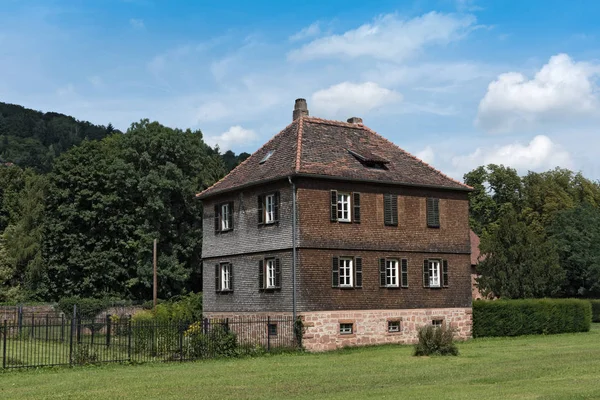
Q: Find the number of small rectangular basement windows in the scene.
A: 4